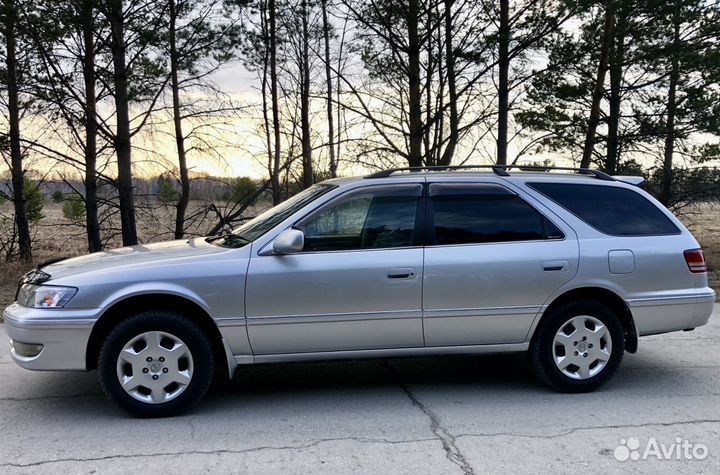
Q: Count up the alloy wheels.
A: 2